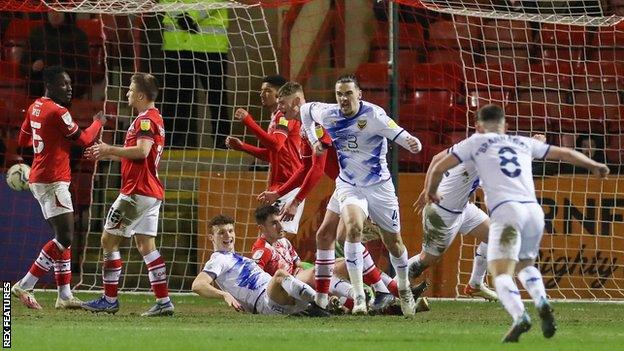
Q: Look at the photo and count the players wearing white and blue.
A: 4